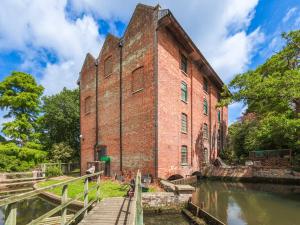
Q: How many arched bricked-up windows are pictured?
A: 3